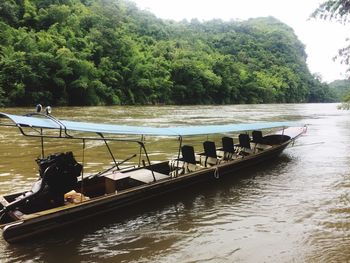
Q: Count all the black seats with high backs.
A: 5